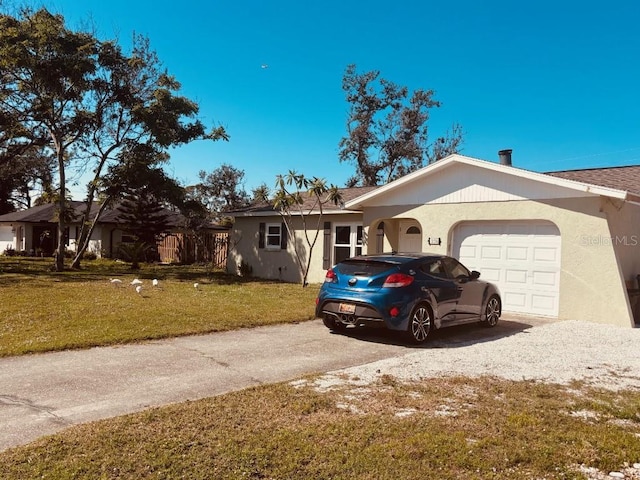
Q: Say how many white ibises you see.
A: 5